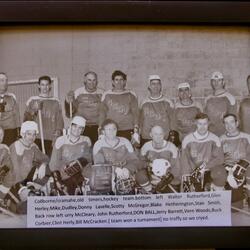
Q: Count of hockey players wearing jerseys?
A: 15